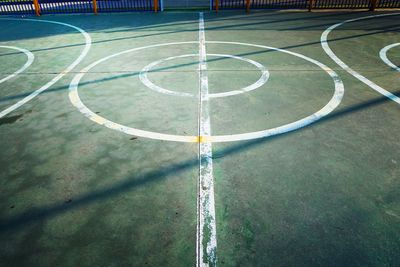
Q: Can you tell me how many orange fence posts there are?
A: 7